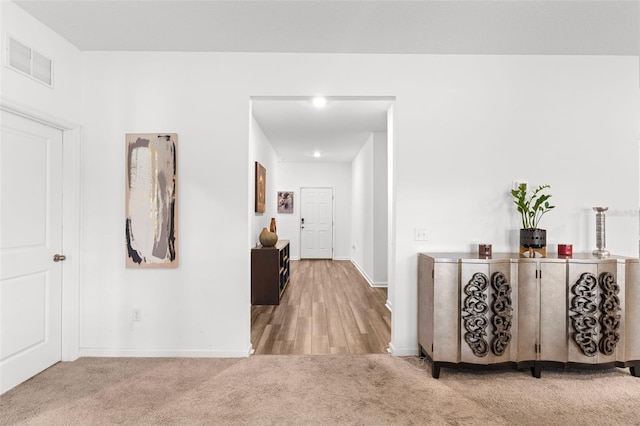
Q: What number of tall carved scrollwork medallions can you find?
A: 4